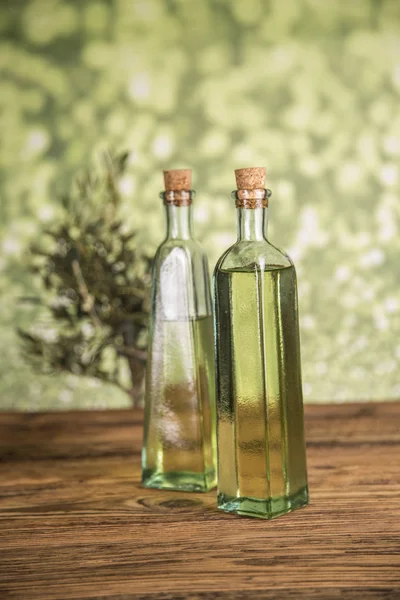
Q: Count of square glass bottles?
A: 2